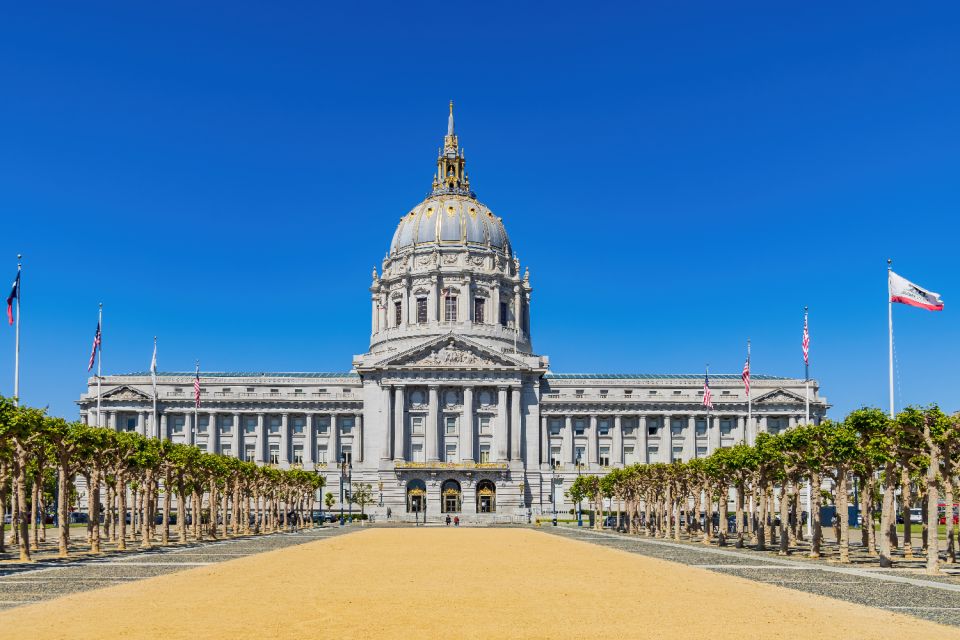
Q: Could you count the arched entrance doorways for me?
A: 3